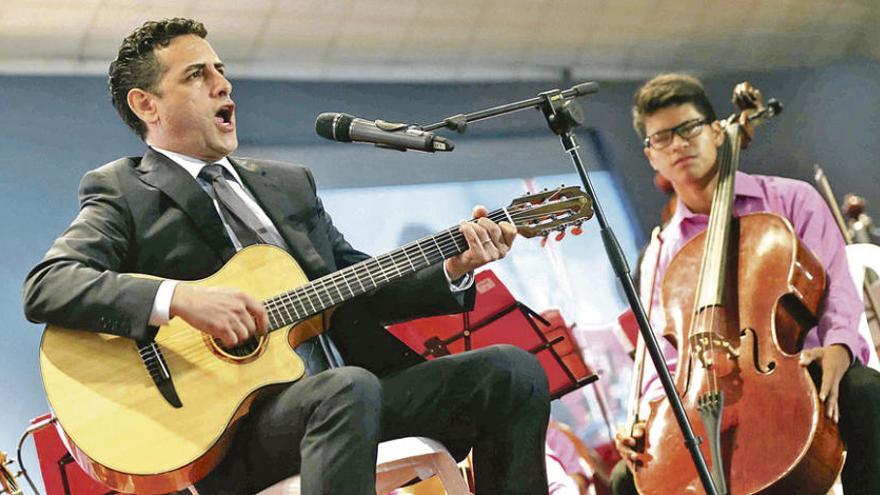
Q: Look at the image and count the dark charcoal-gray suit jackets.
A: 1